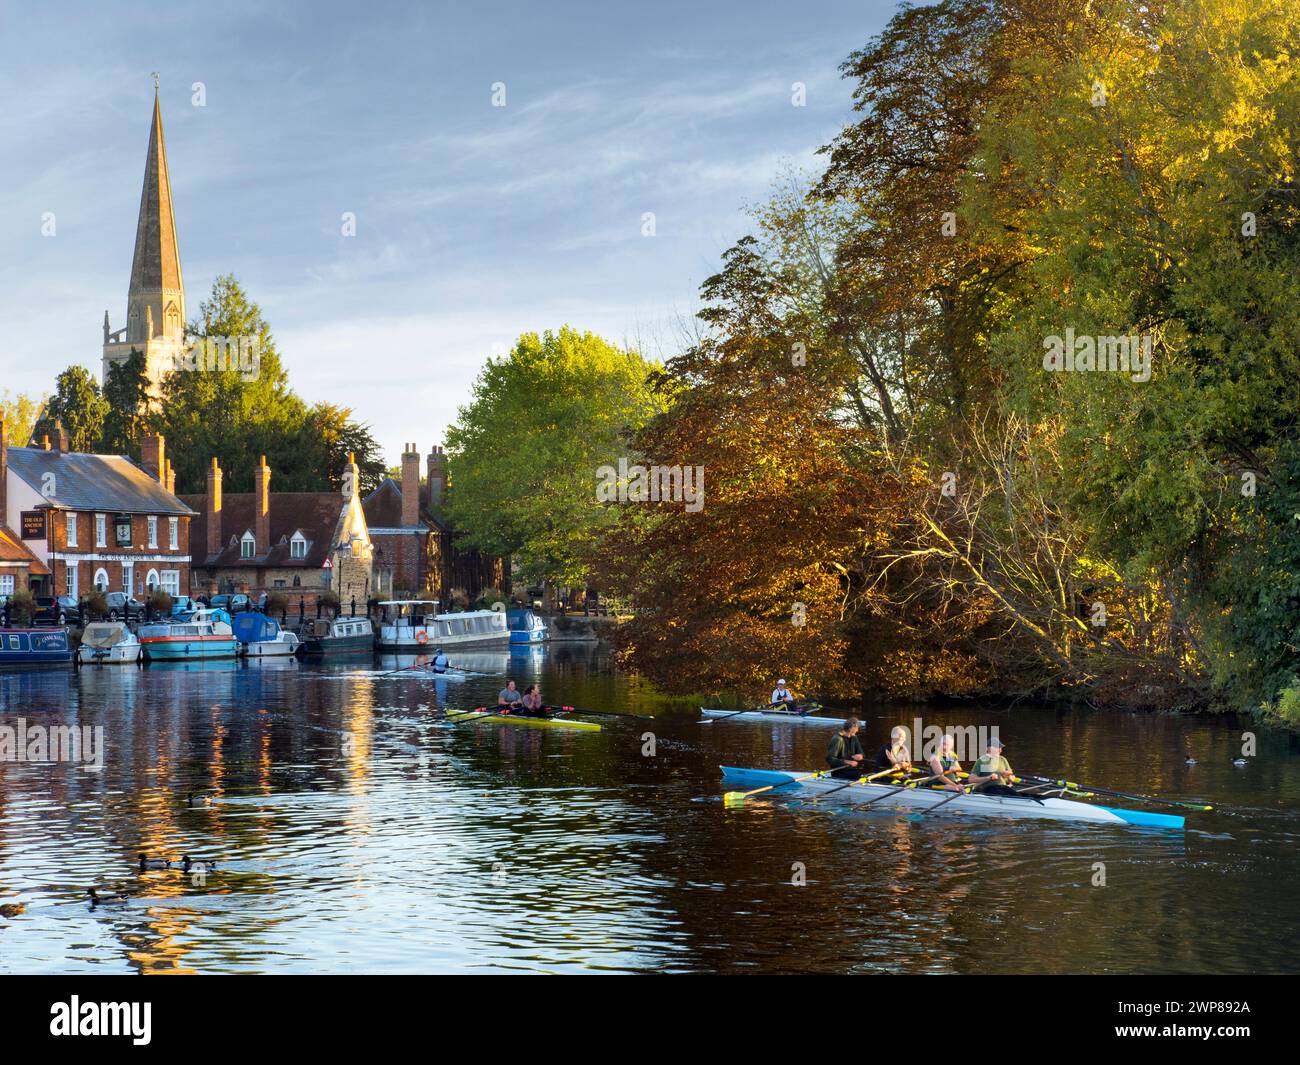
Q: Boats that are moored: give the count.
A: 7